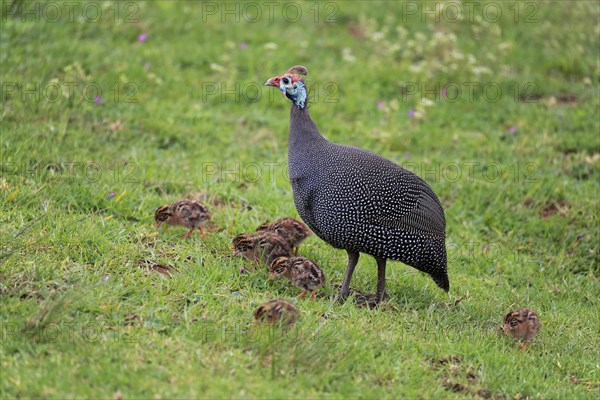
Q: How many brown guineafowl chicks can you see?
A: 6